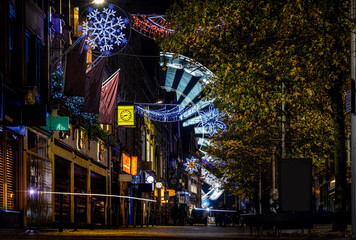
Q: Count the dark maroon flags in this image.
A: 3